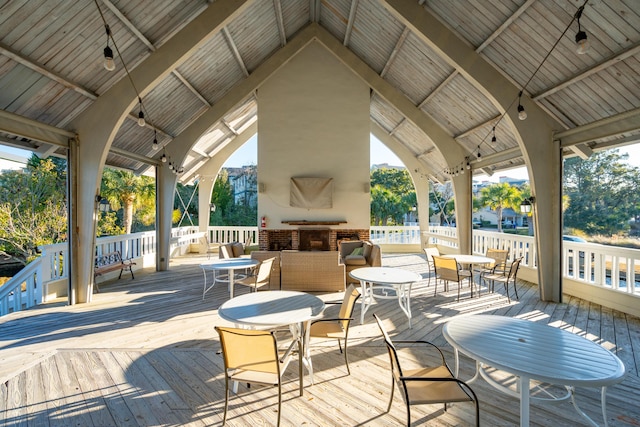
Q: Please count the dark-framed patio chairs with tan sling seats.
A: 8